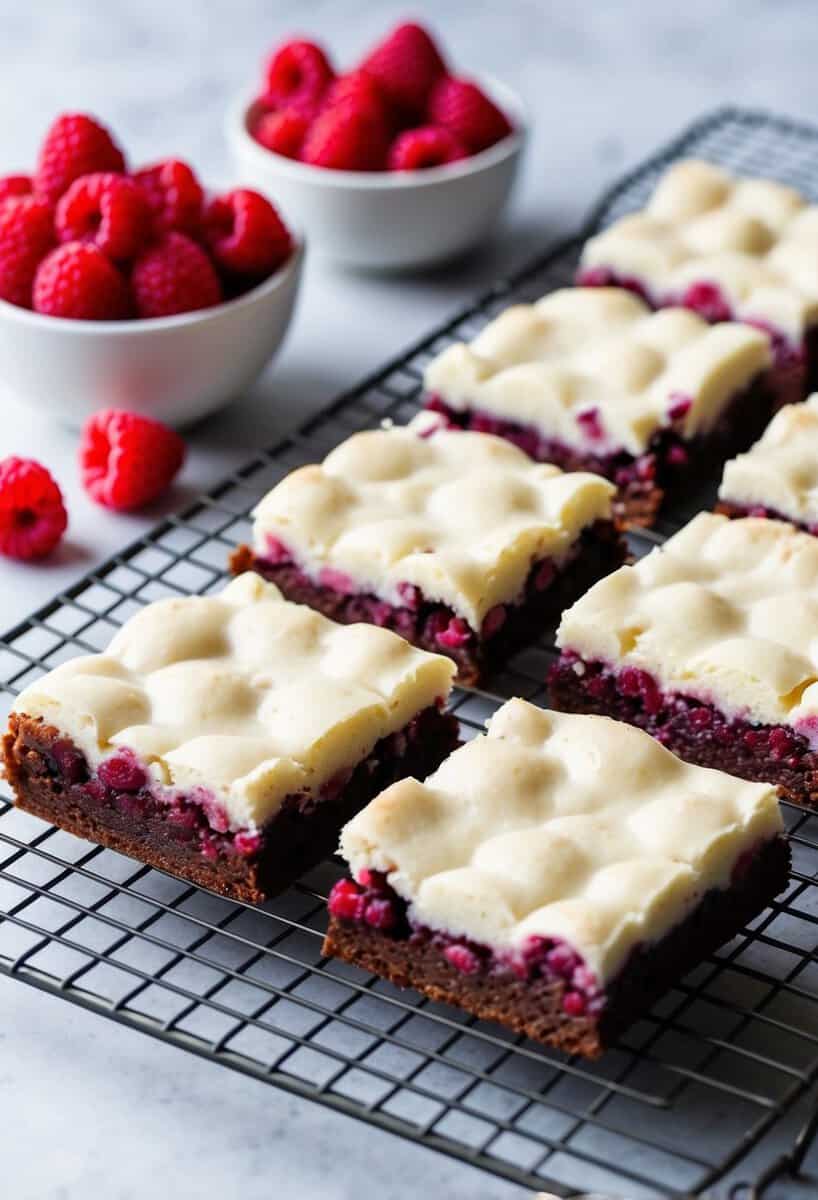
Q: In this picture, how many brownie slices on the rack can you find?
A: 7